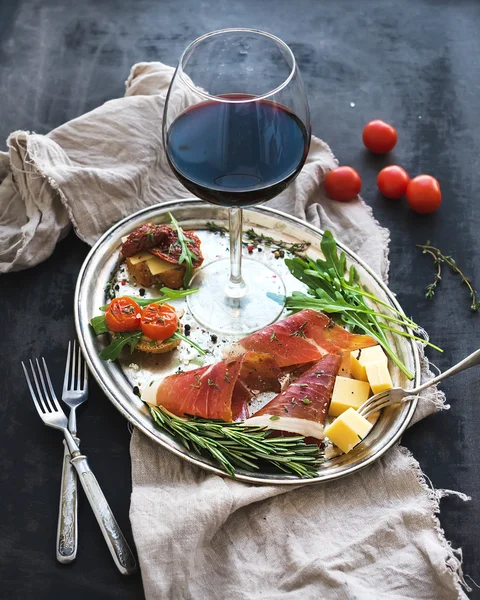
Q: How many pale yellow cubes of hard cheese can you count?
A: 4